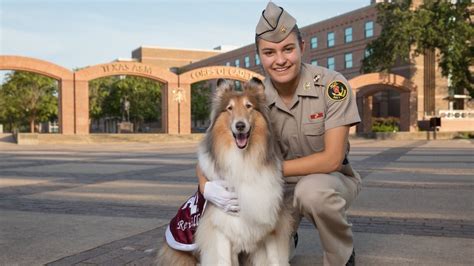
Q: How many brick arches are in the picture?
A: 4